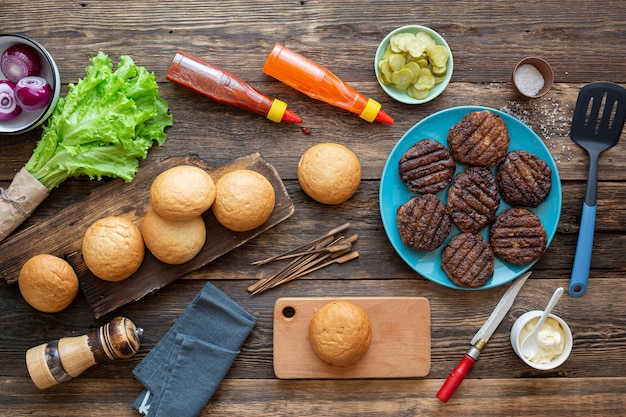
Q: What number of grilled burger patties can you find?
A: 7